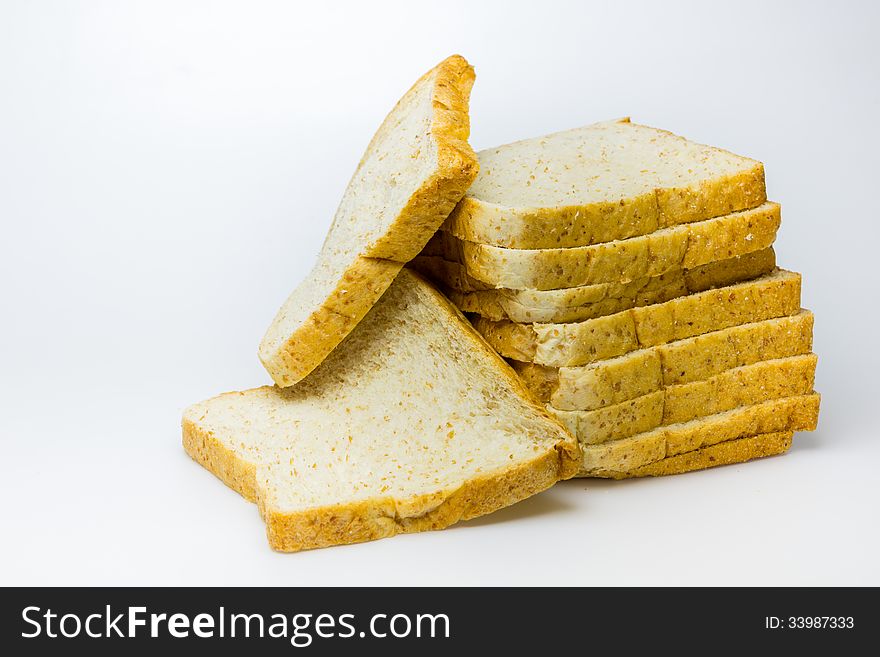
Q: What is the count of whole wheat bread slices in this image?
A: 10